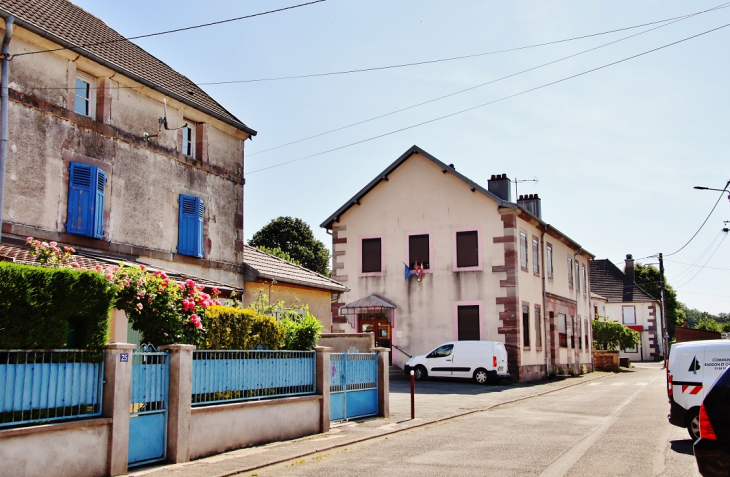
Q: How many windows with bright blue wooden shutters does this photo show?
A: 2